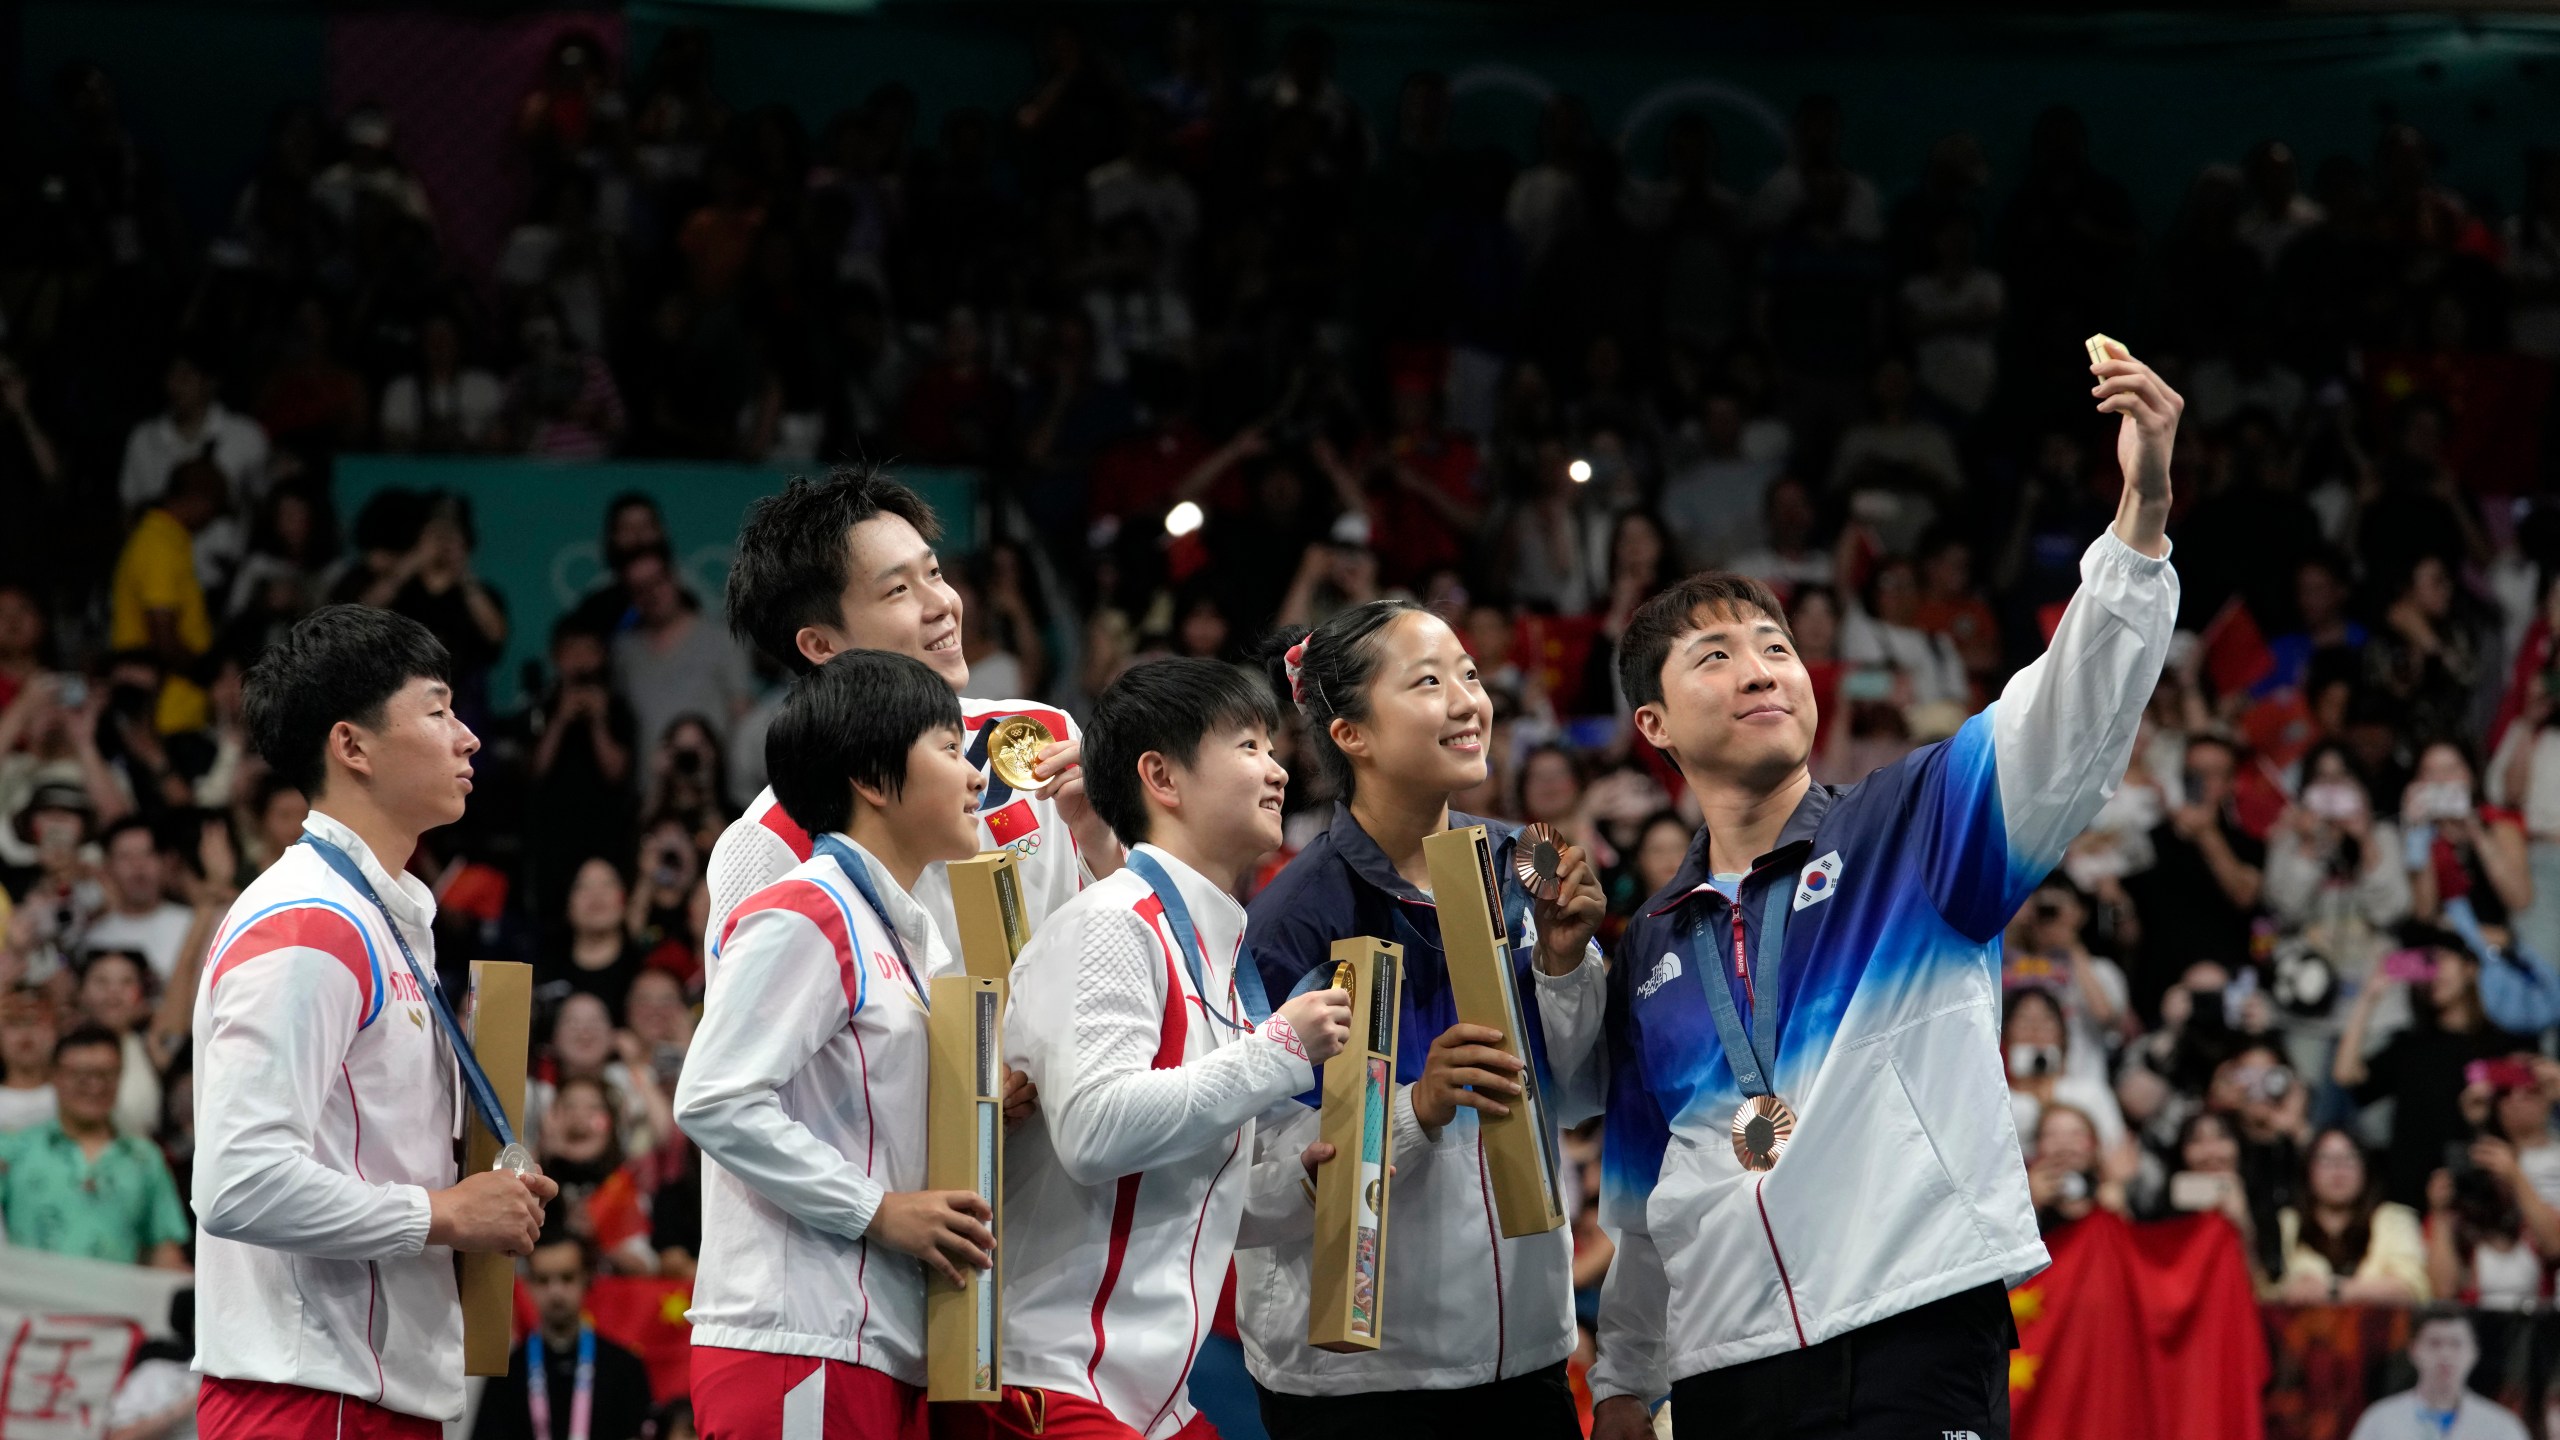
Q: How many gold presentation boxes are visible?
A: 5